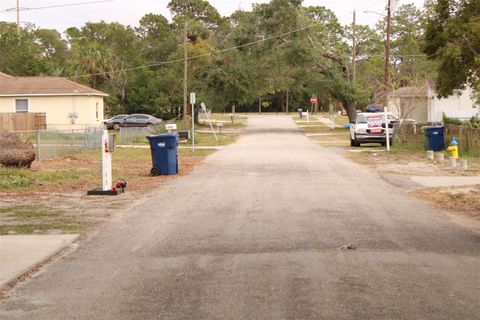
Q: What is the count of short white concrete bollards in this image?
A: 4